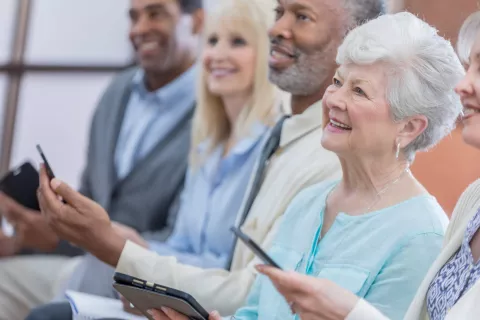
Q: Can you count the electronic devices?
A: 4